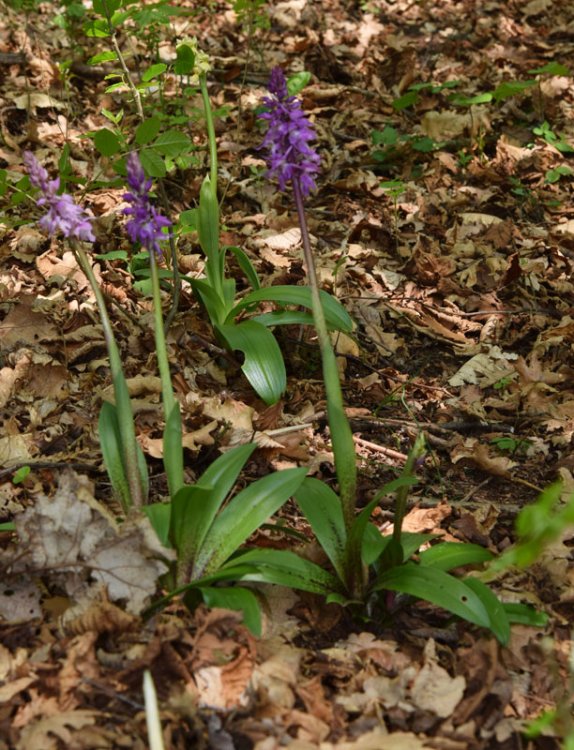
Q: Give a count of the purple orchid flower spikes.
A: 3